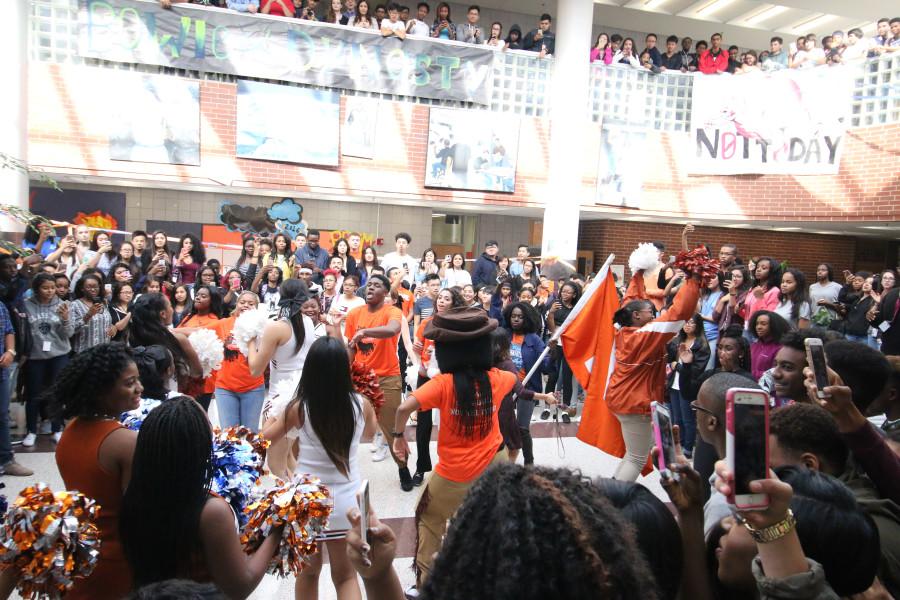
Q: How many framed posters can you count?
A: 5